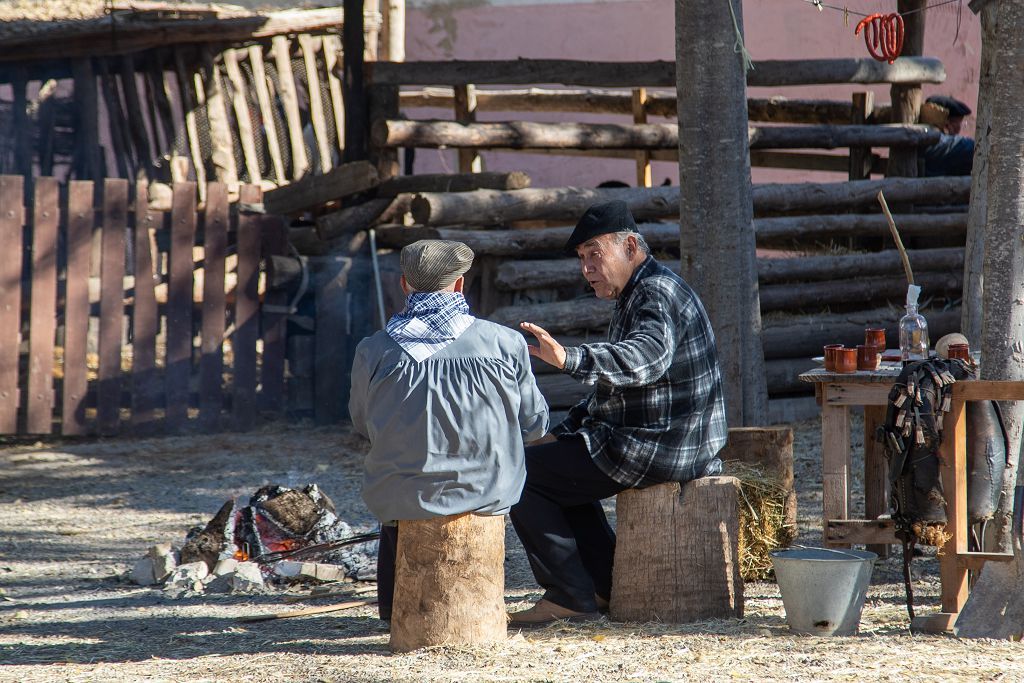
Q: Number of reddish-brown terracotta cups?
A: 5